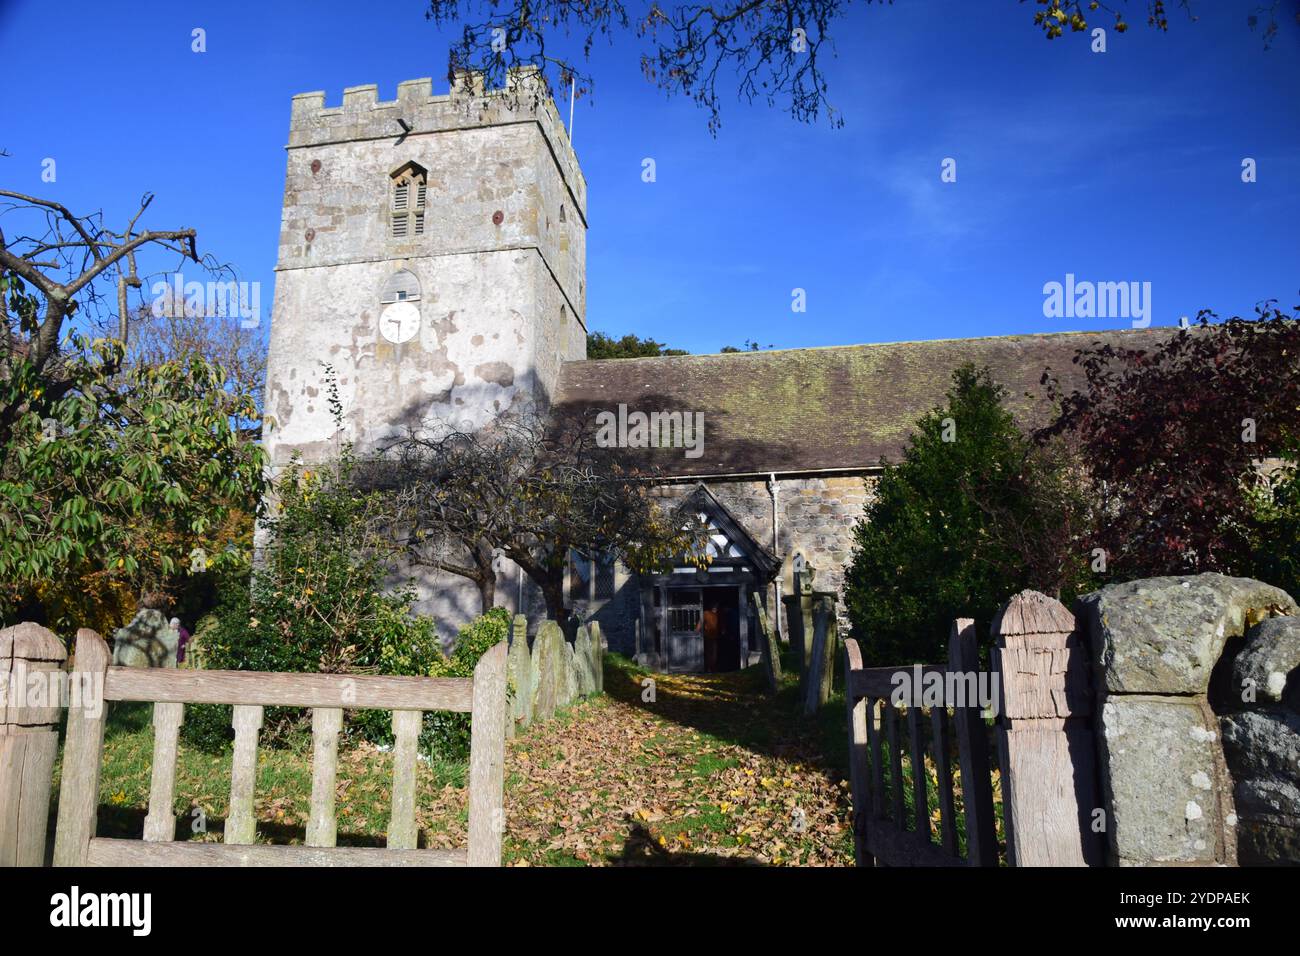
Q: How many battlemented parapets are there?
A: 1